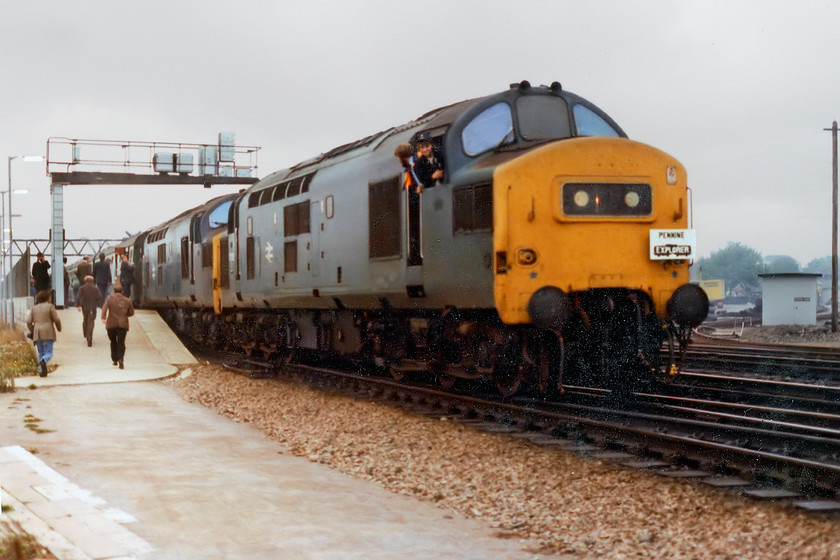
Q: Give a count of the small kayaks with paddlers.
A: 0